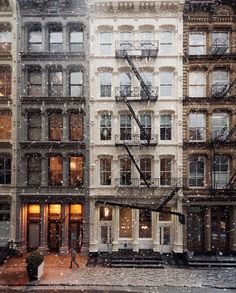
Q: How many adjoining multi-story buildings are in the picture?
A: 4